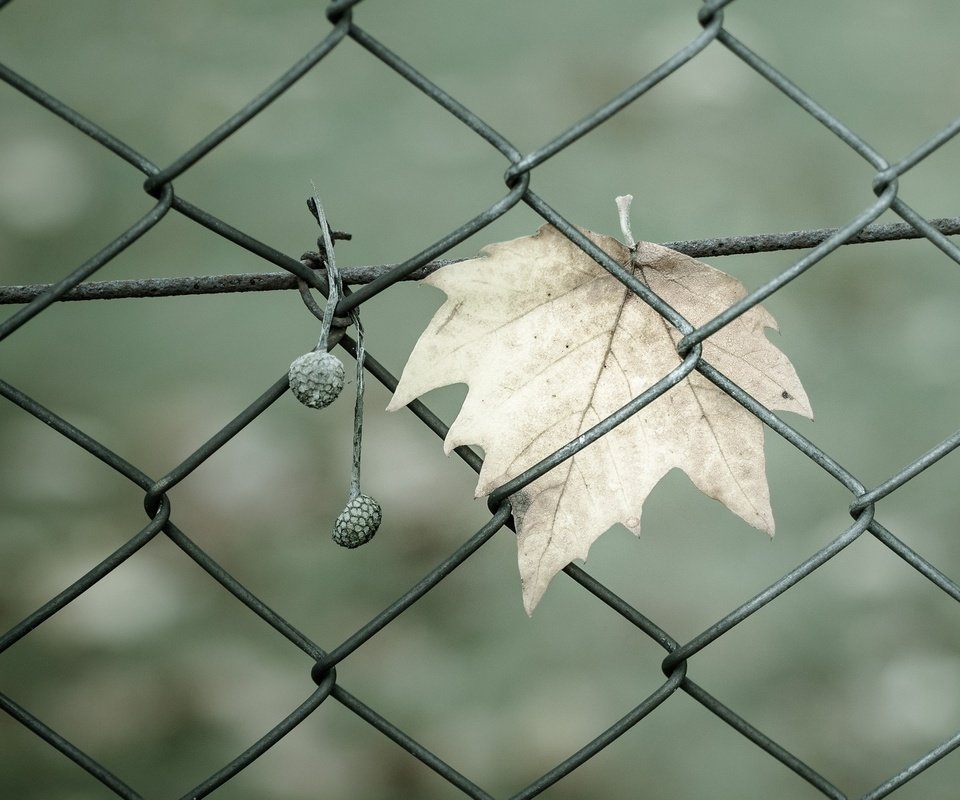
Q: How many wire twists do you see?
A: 12